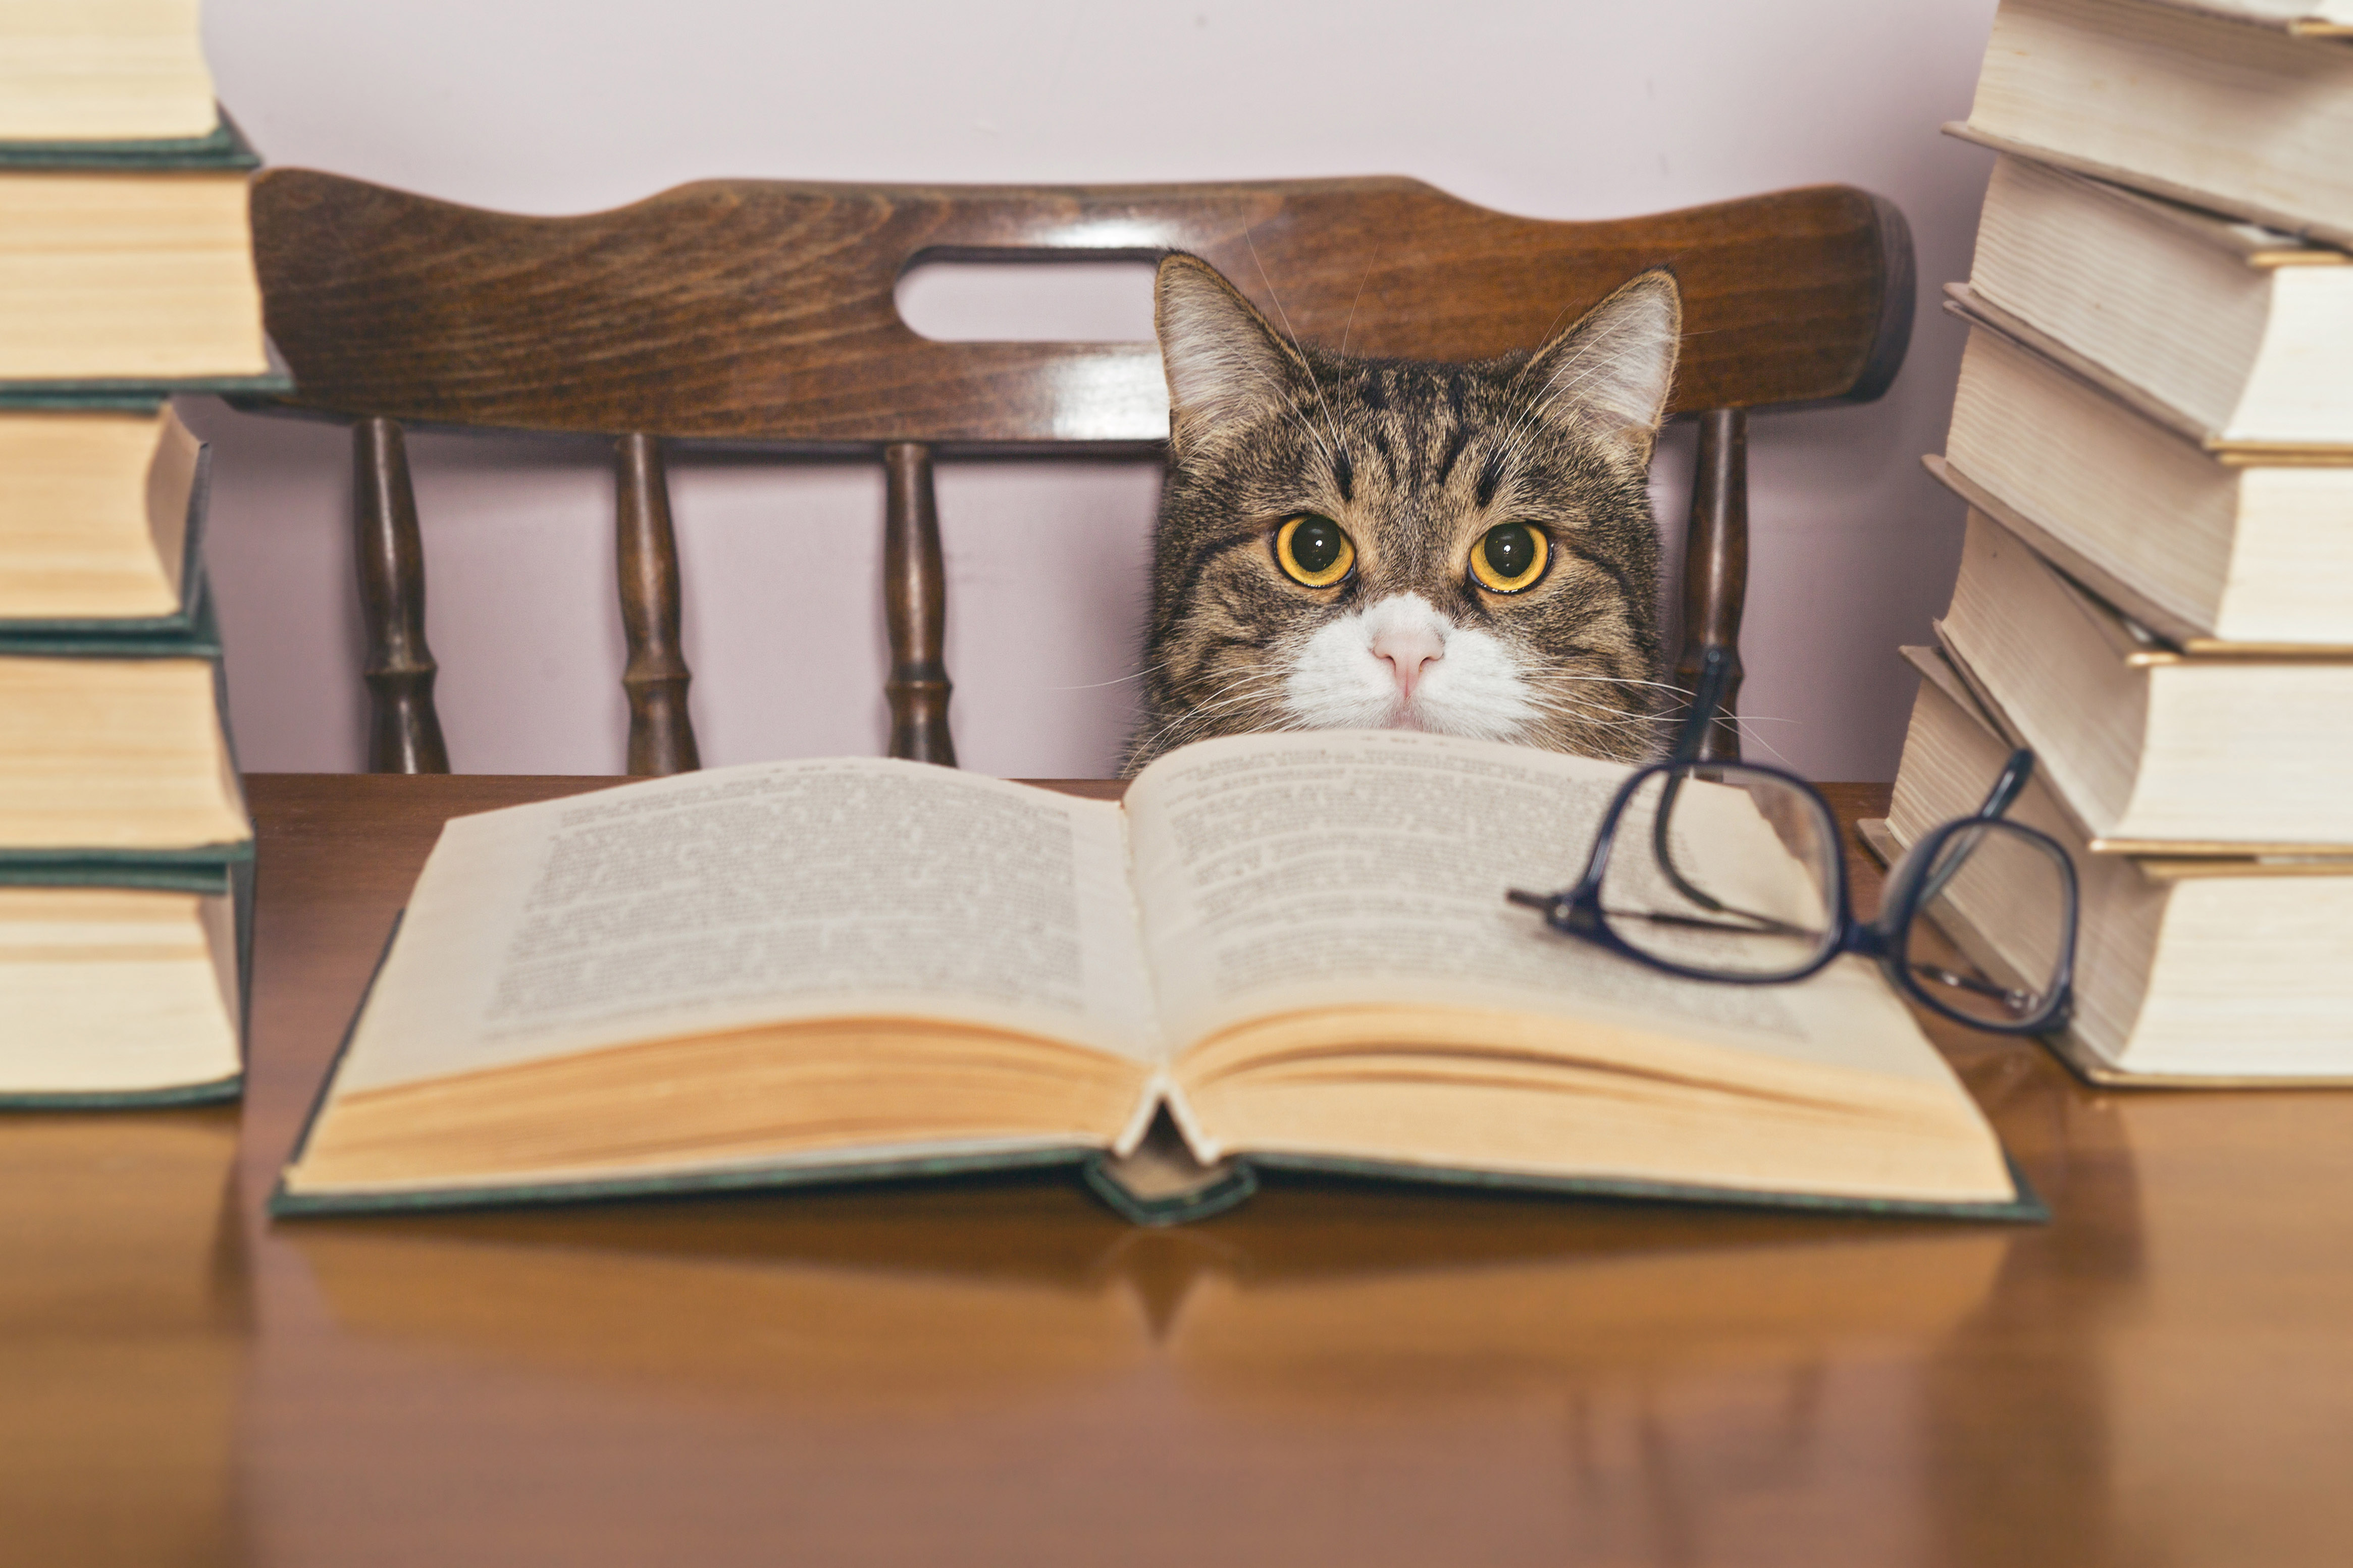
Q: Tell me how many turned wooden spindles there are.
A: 4